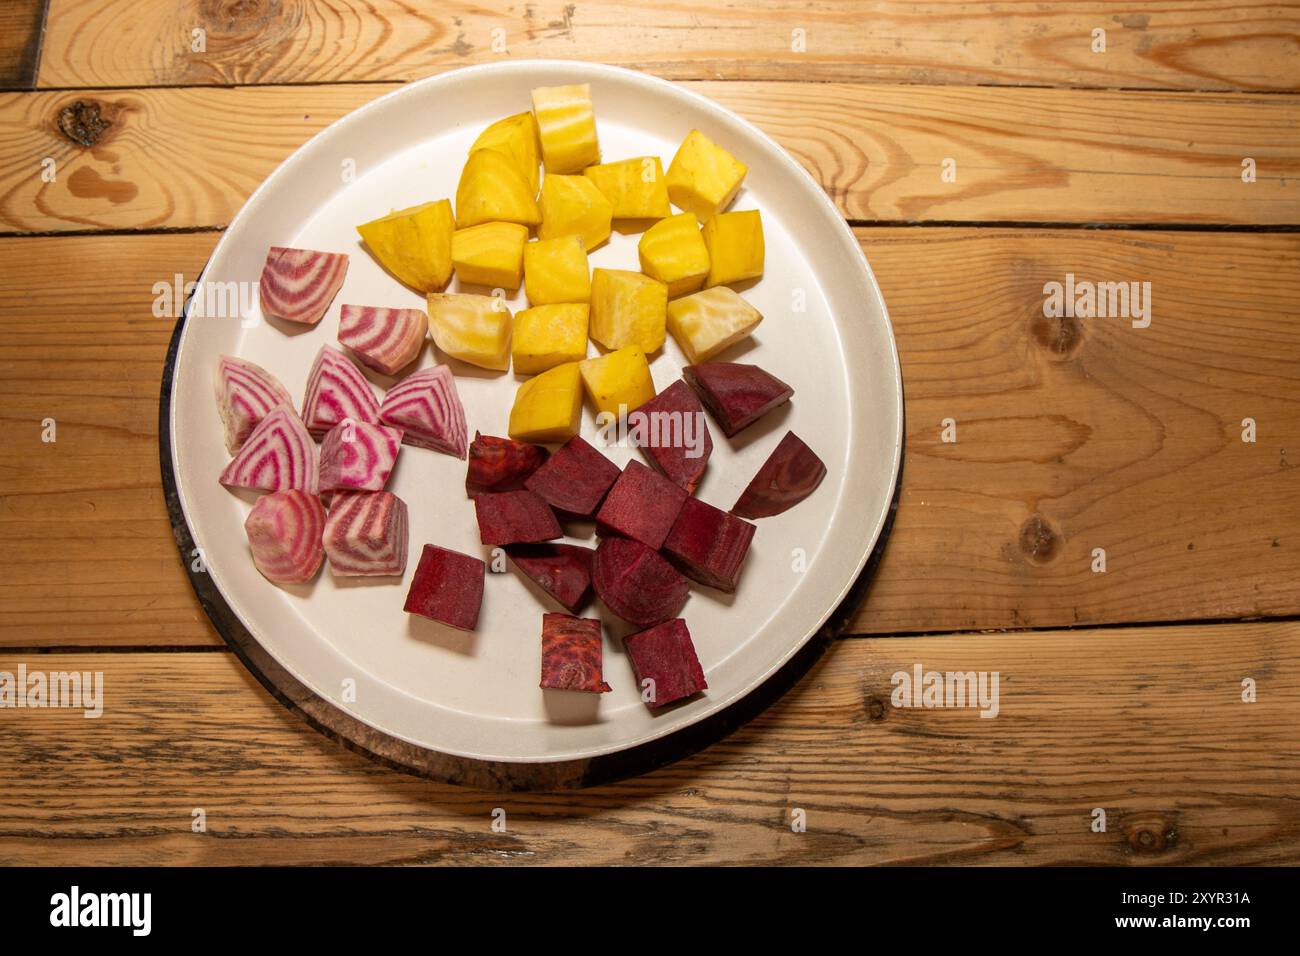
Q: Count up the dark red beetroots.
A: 13